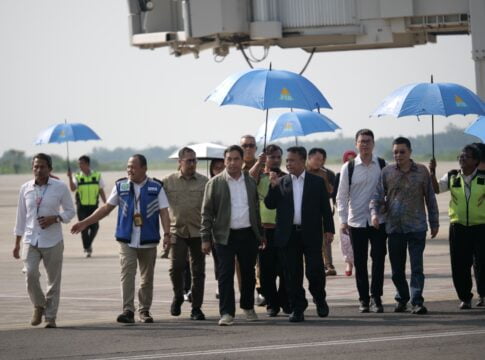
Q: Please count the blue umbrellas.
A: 5